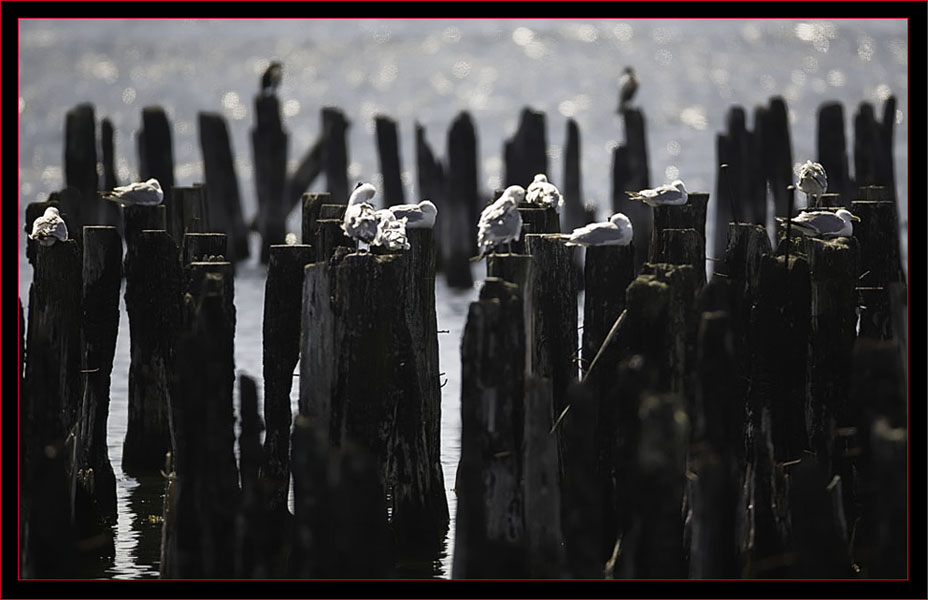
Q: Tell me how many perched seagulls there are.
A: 11